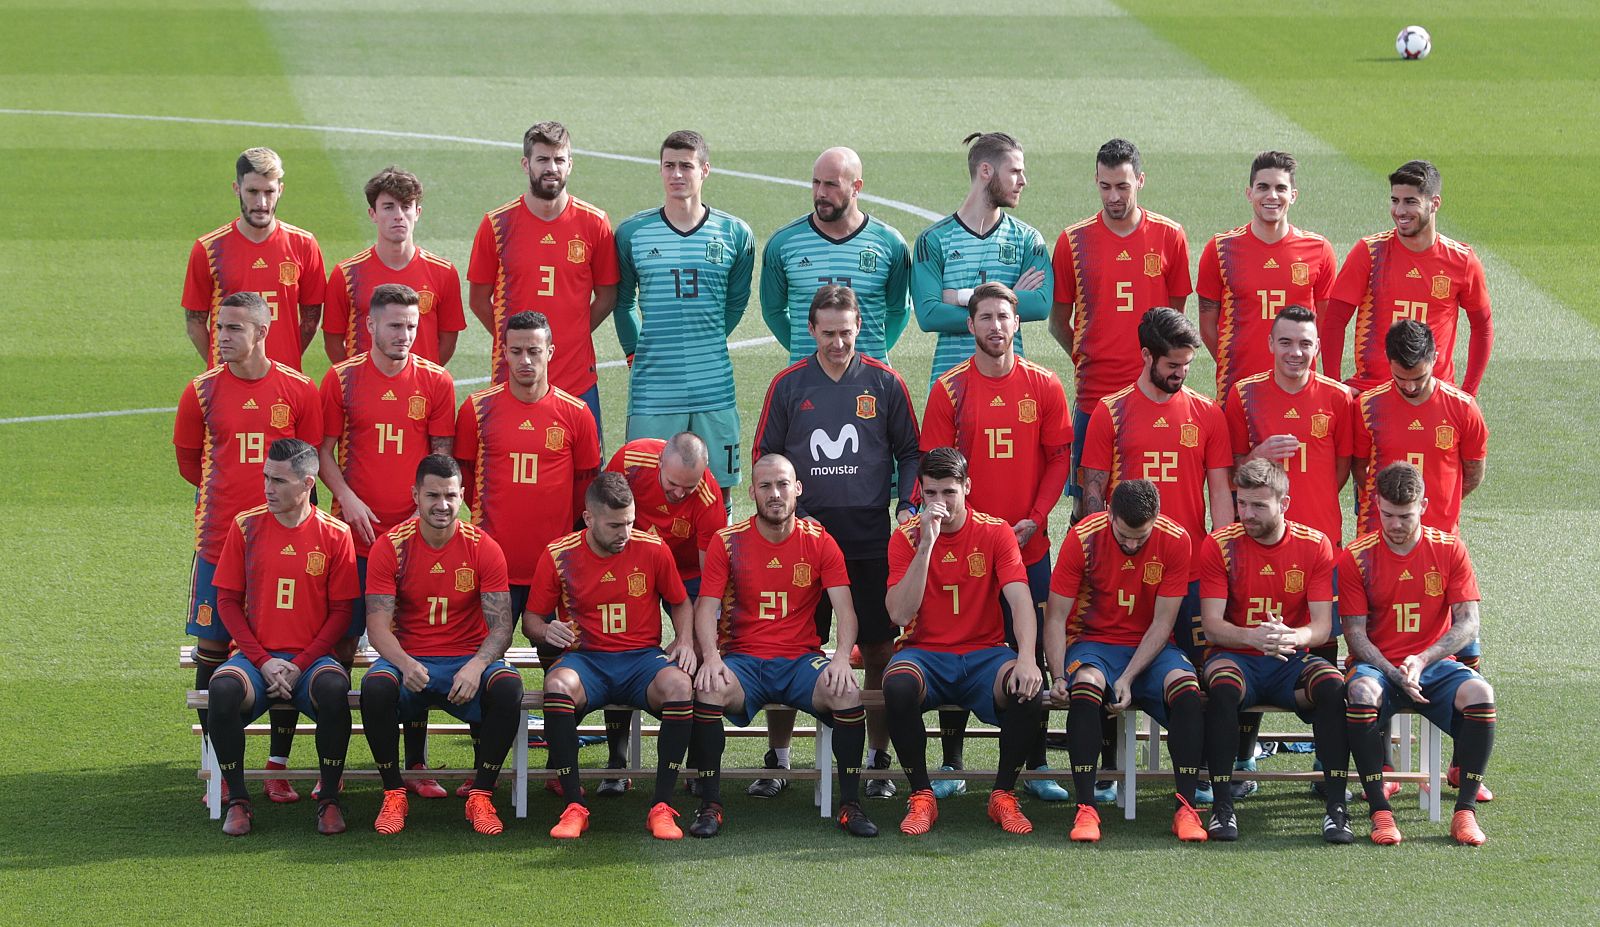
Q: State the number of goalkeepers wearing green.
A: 3